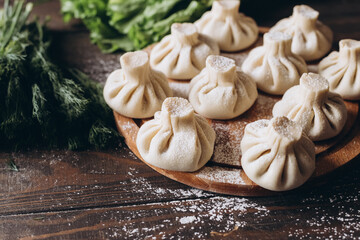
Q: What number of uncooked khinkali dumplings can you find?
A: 10